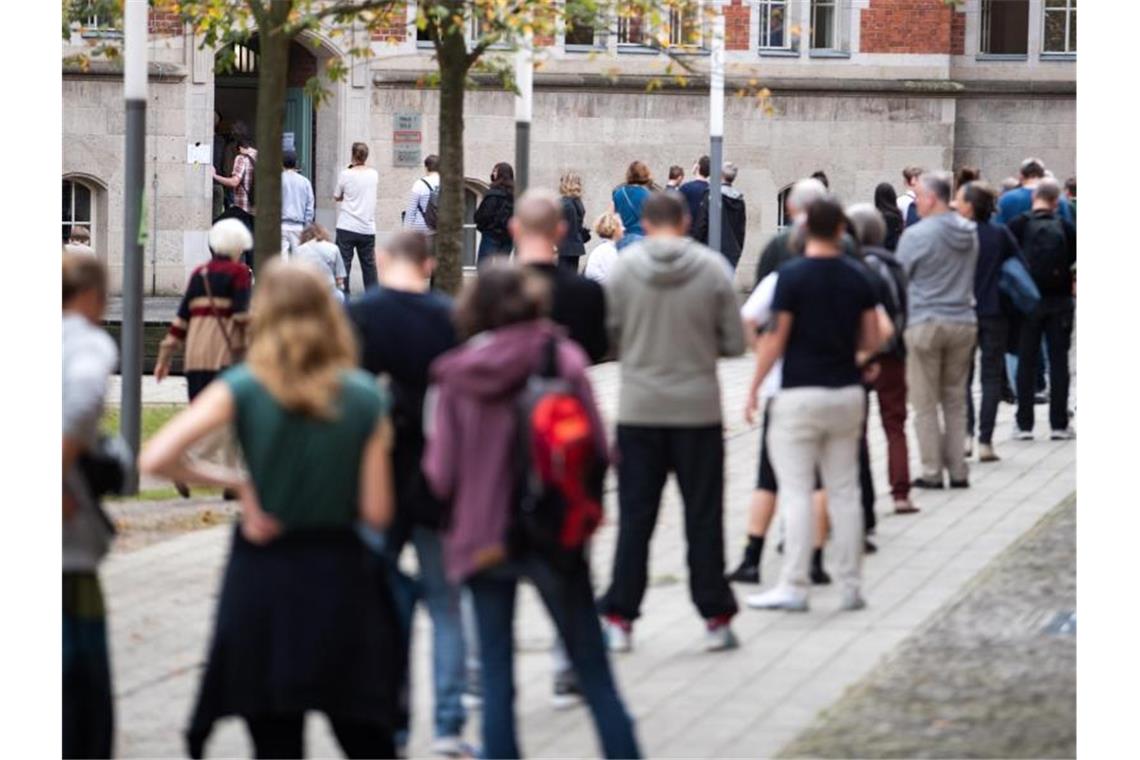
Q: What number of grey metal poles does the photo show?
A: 3